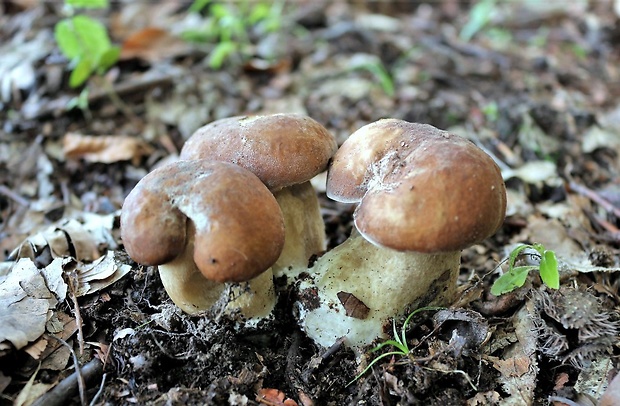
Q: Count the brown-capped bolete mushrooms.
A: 3